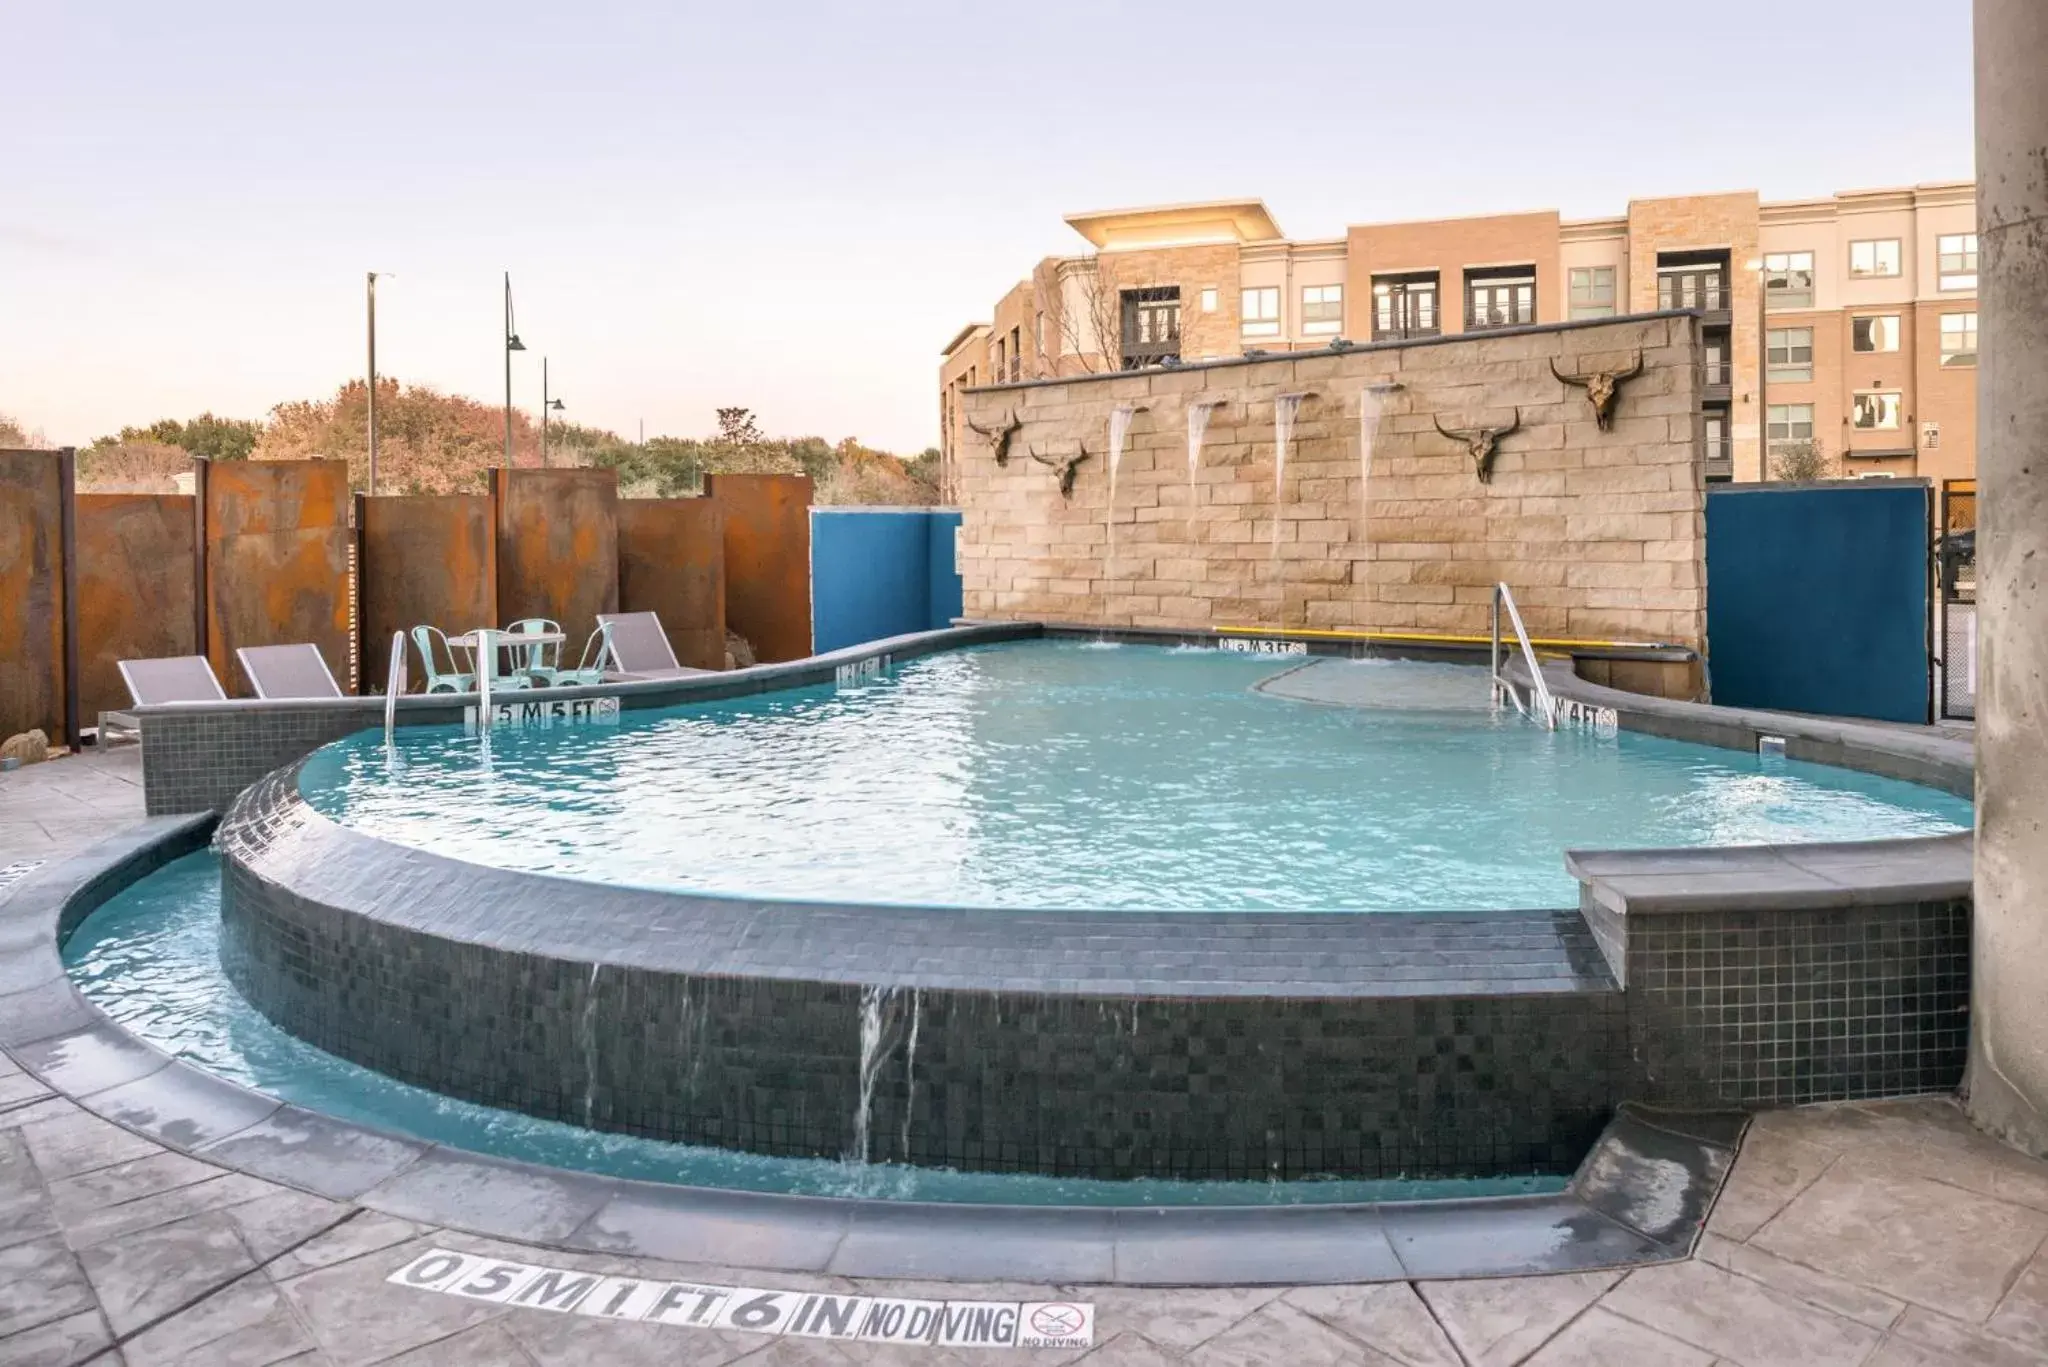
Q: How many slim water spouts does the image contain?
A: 4